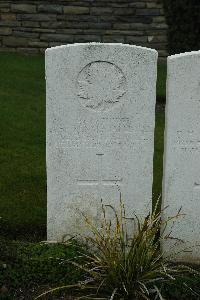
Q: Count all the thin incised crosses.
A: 1